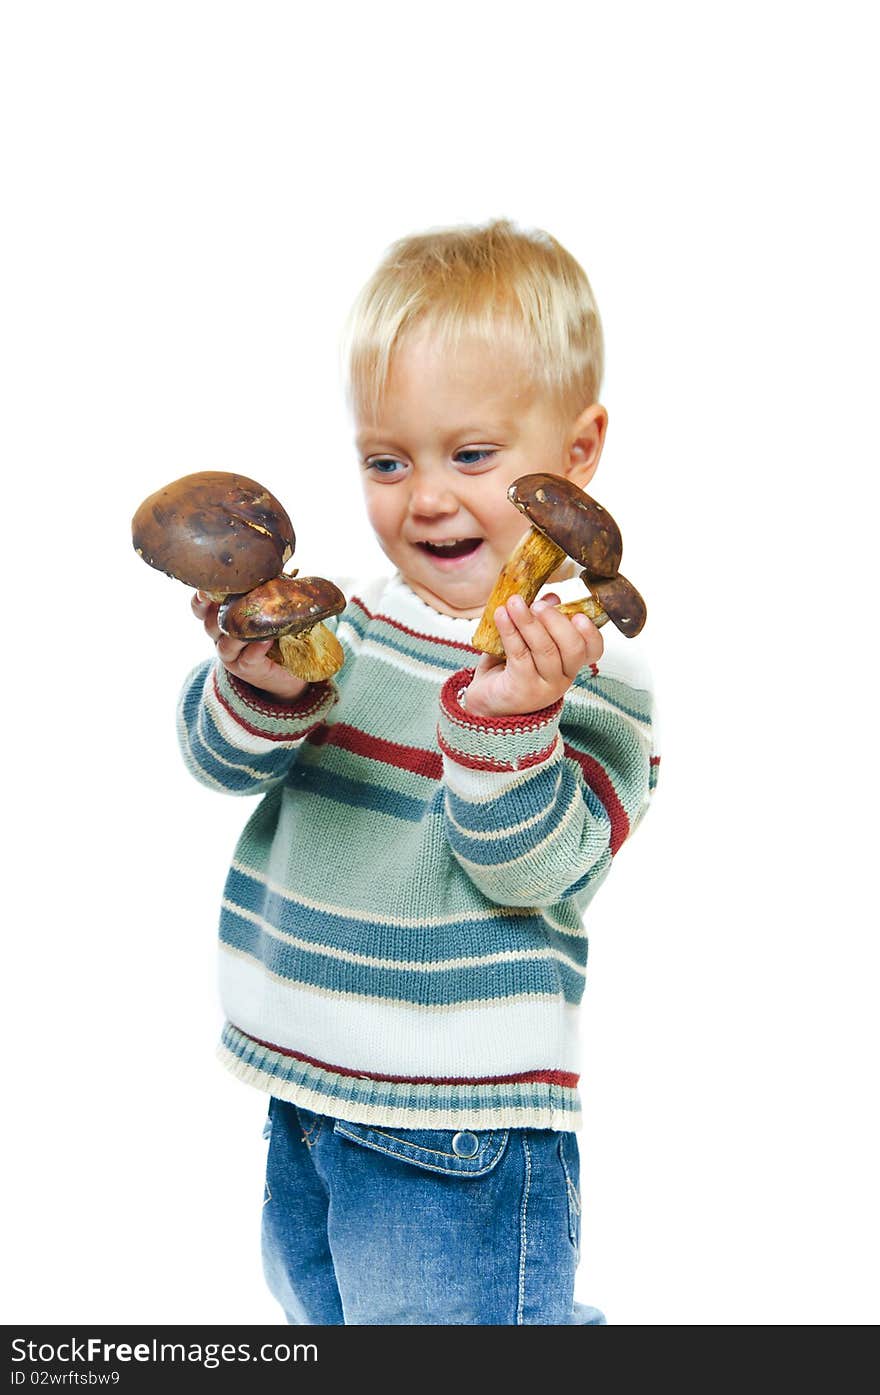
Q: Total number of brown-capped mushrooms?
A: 4